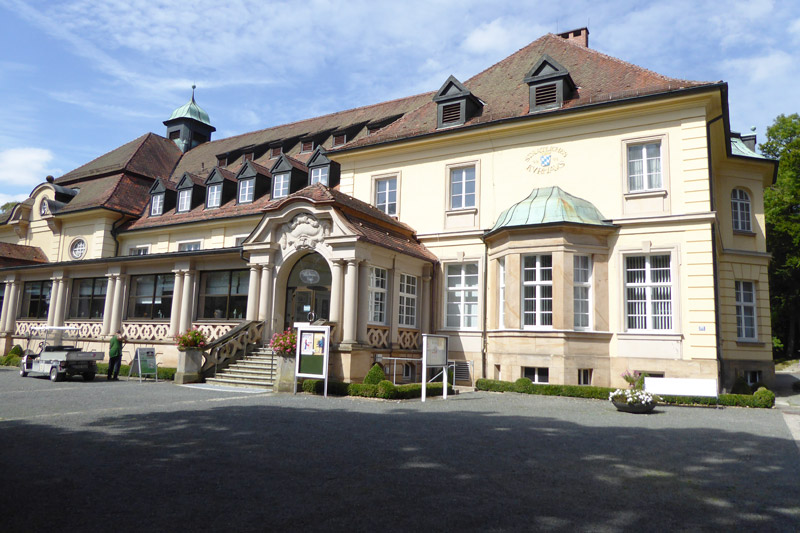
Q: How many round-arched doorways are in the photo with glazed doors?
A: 1